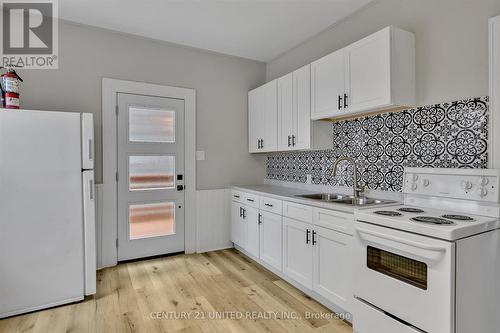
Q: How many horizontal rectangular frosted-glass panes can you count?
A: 3